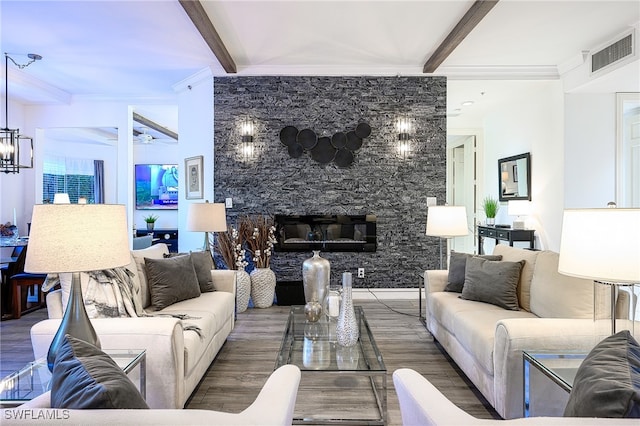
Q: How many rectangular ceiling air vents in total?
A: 1